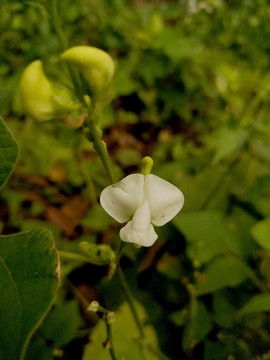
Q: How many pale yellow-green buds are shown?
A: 2